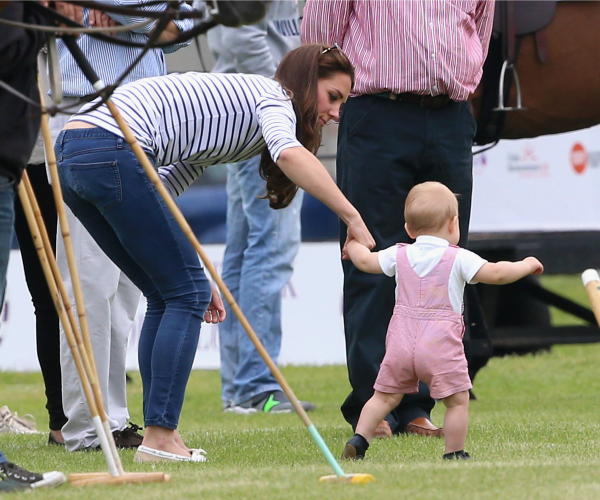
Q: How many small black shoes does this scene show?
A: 2